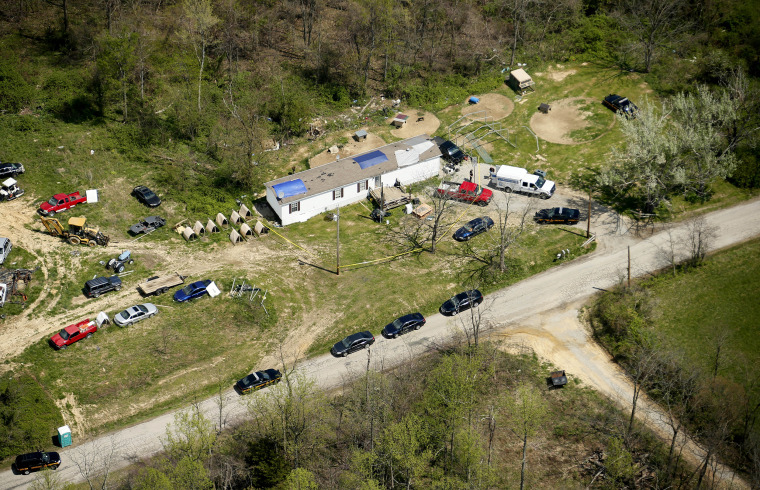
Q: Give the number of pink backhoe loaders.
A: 0